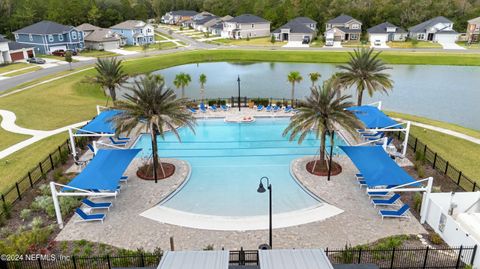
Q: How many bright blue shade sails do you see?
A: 4